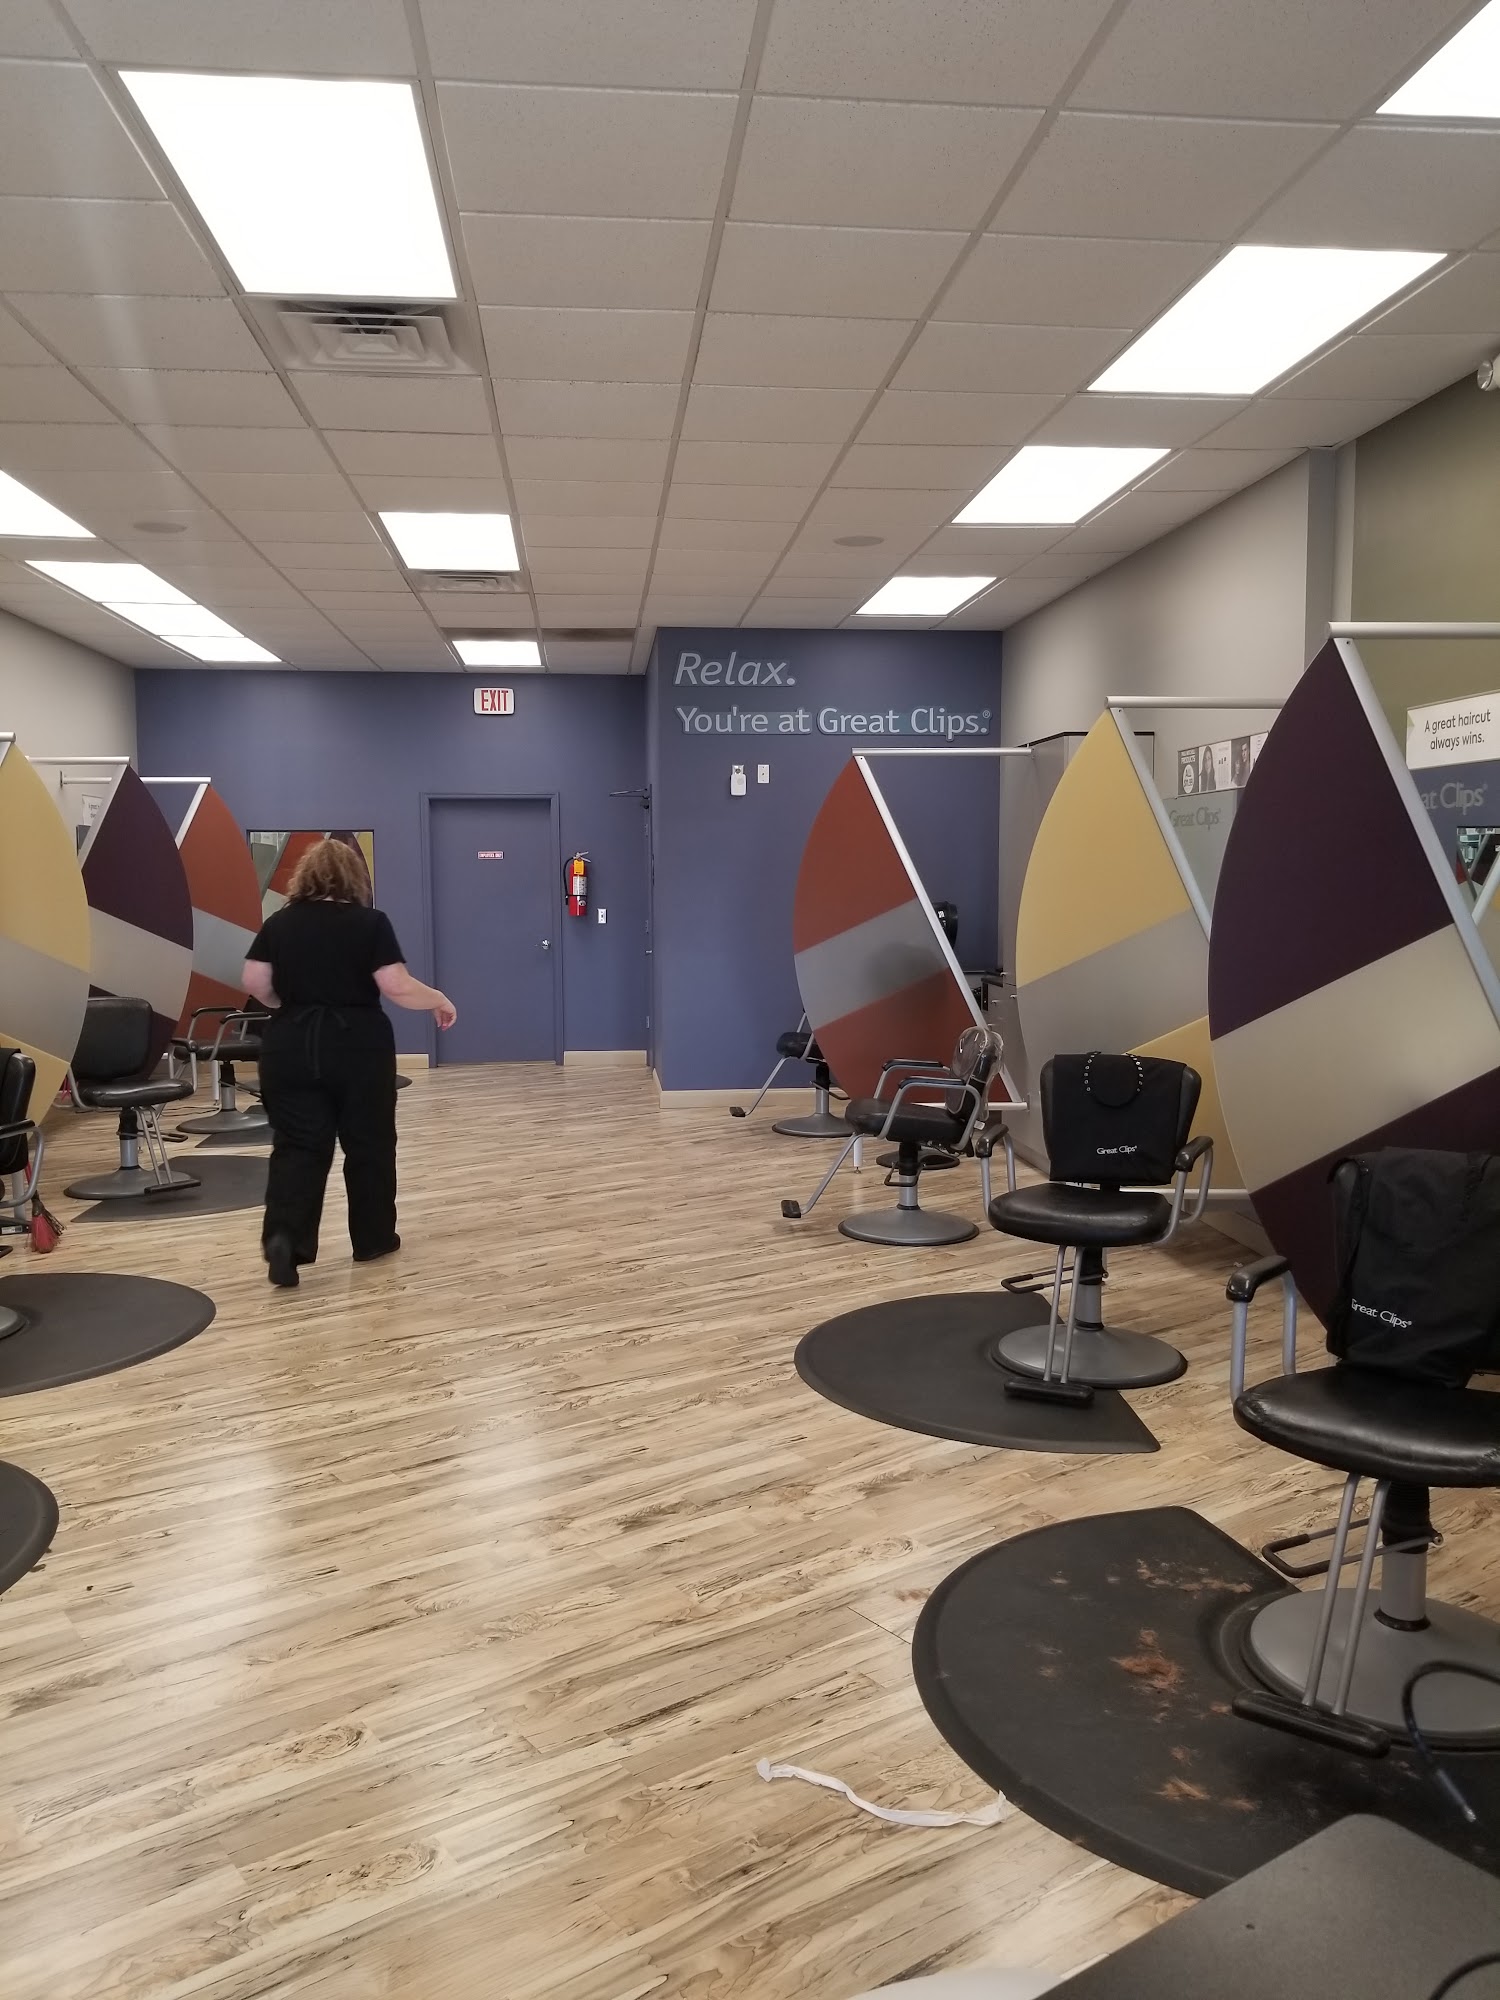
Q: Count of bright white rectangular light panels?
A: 11